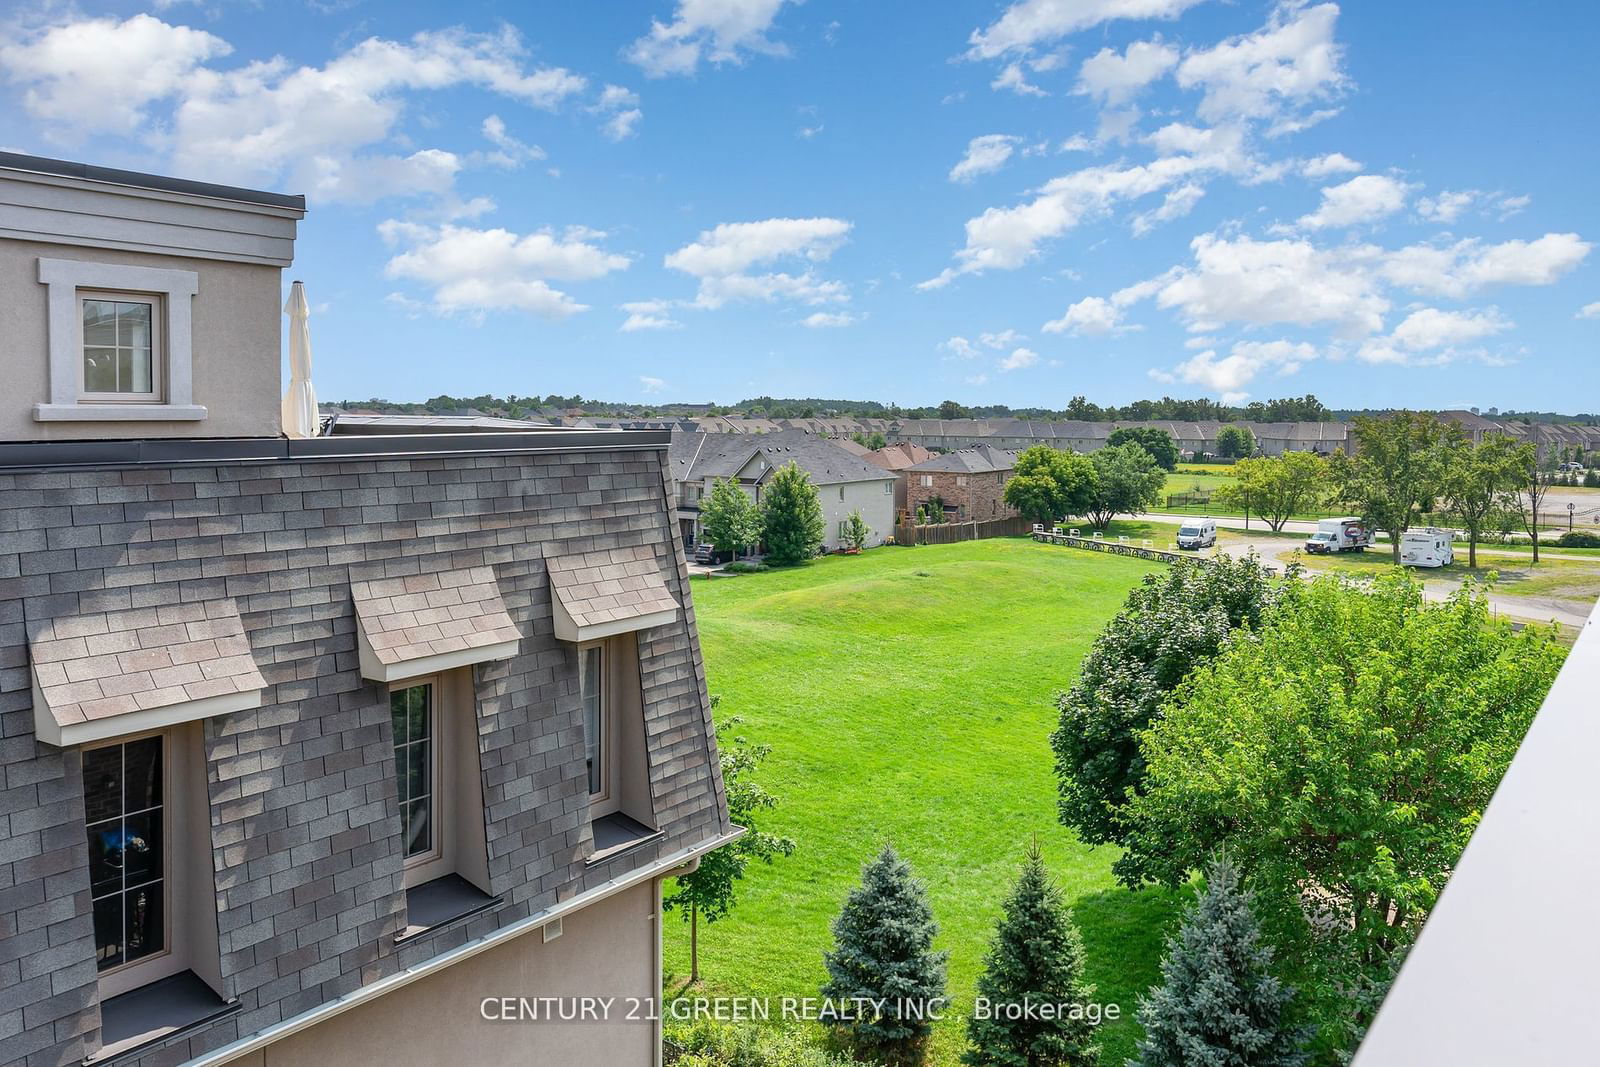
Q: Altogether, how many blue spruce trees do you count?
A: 3